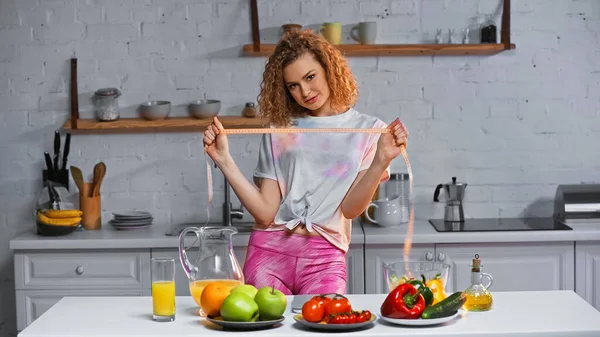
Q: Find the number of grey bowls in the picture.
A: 2